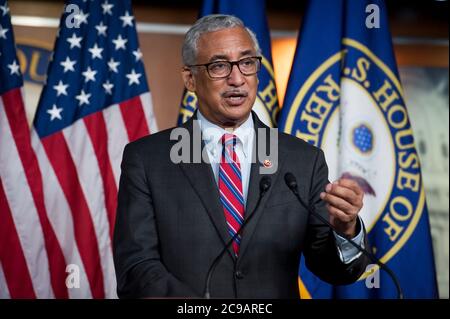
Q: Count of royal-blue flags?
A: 2